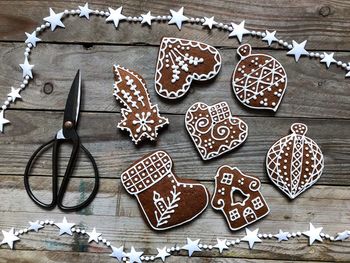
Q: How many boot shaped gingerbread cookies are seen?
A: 1